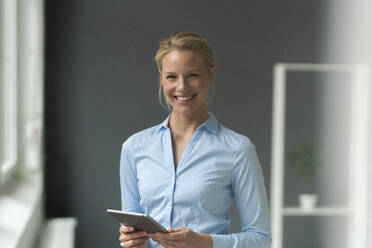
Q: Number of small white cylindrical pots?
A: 1